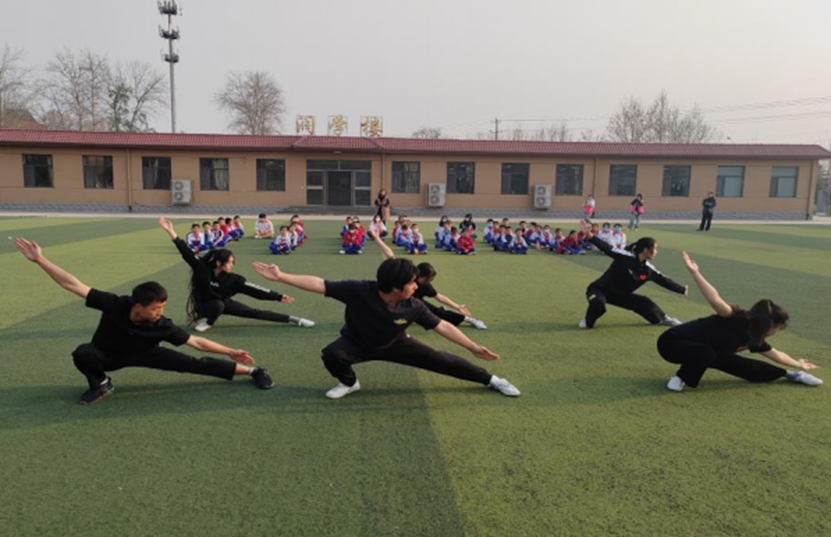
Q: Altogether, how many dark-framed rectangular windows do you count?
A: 13